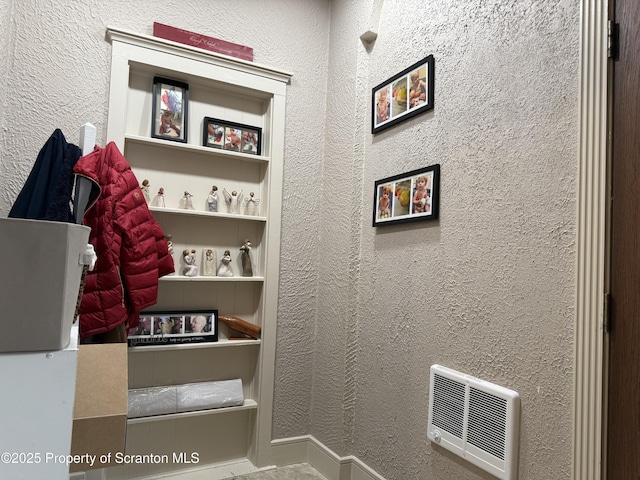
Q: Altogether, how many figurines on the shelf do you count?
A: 11